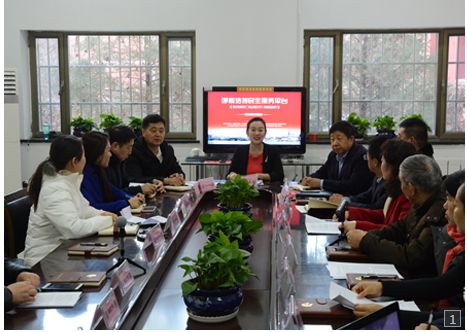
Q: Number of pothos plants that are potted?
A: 9